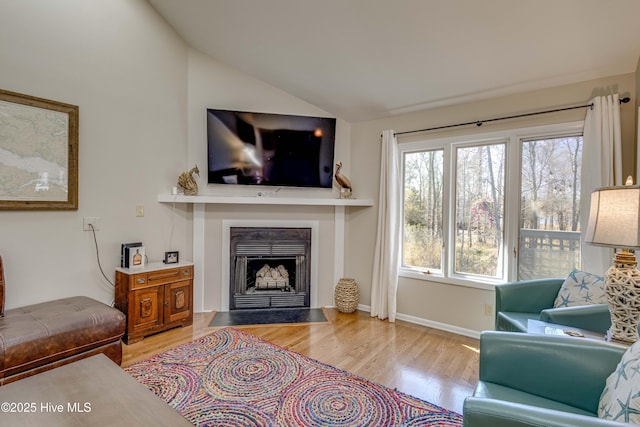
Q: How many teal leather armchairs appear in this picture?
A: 2